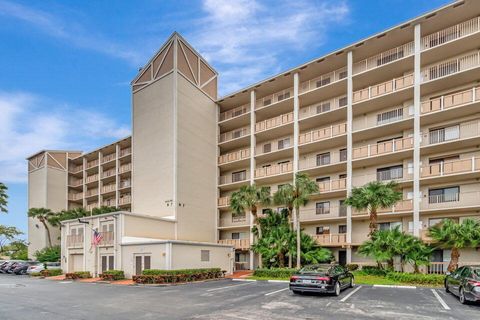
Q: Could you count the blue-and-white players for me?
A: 0